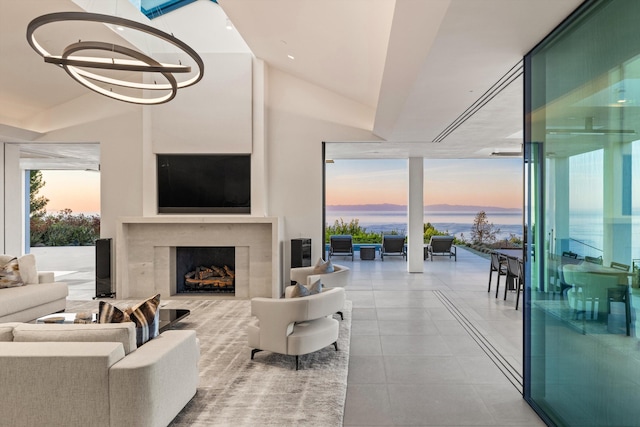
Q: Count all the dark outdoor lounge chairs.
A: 3